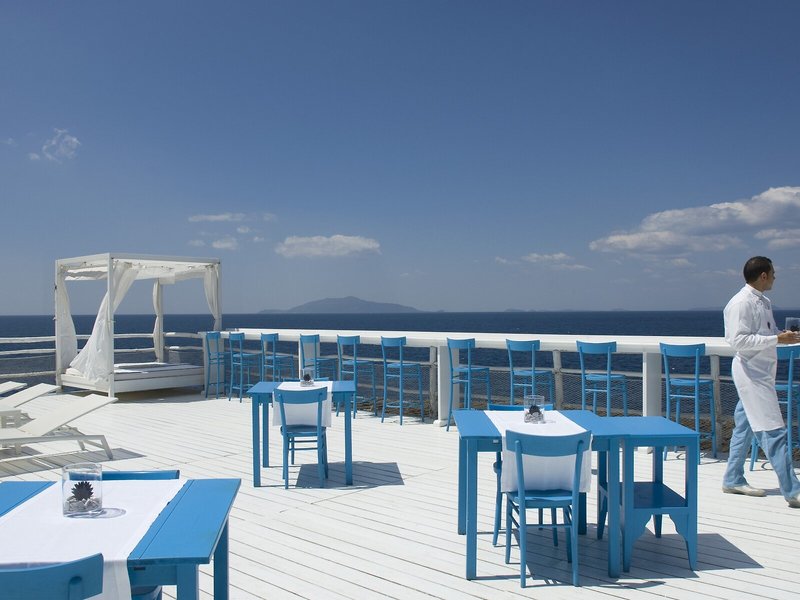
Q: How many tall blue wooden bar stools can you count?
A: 11